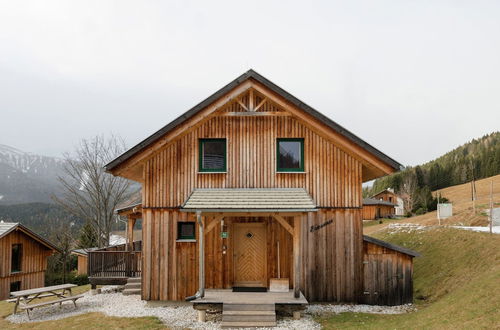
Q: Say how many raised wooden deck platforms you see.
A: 2